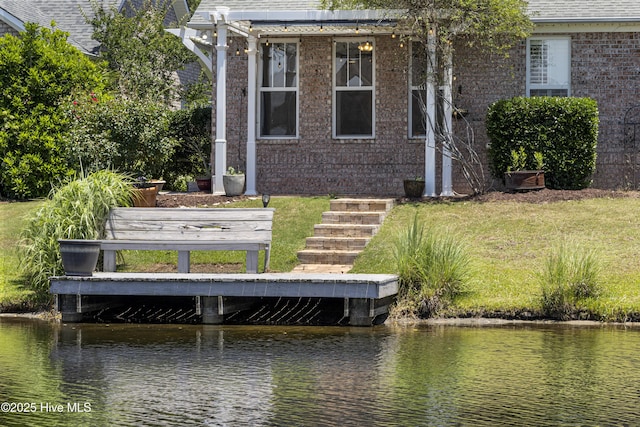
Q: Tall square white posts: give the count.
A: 4